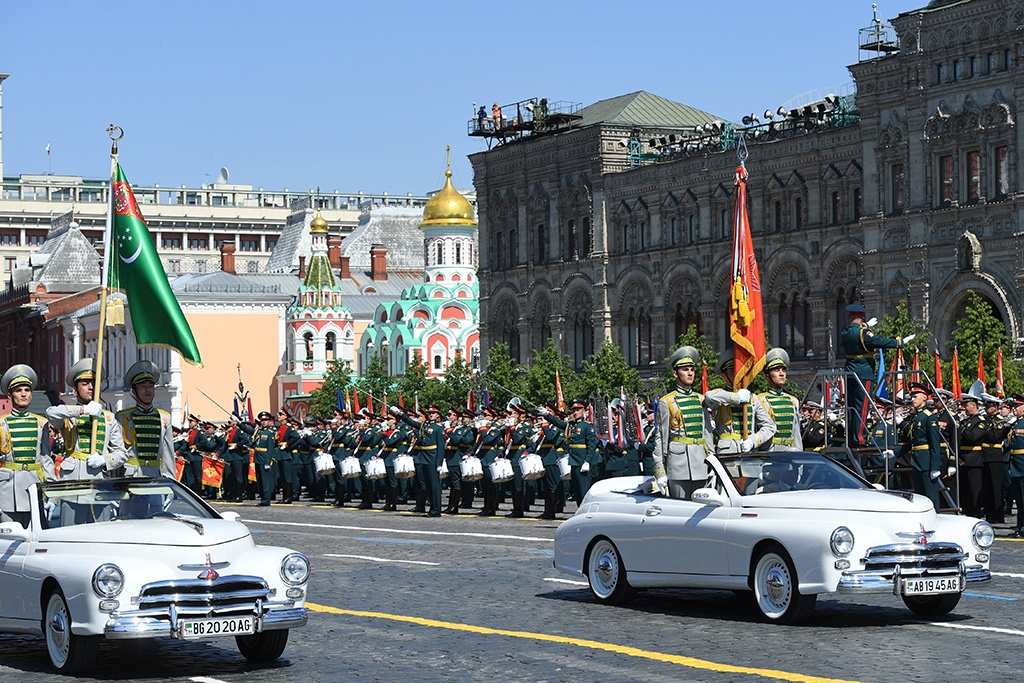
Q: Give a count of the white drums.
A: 9